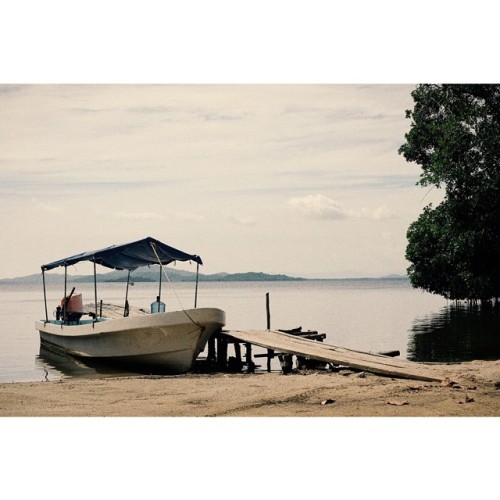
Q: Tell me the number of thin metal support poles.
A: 6